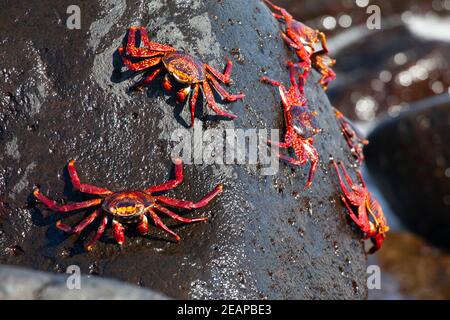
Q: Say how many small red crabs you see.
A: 6